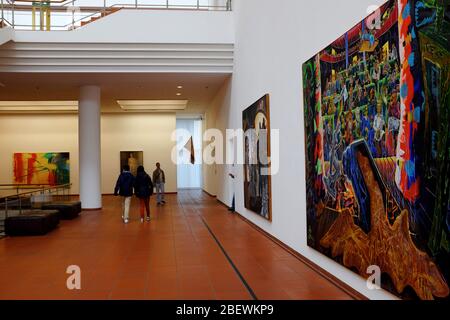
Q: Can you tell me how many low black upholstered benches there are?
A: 2